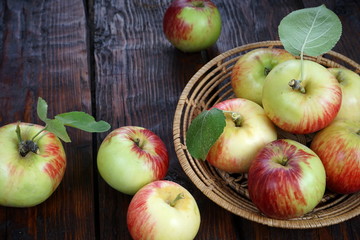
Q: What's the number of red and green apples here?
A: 10